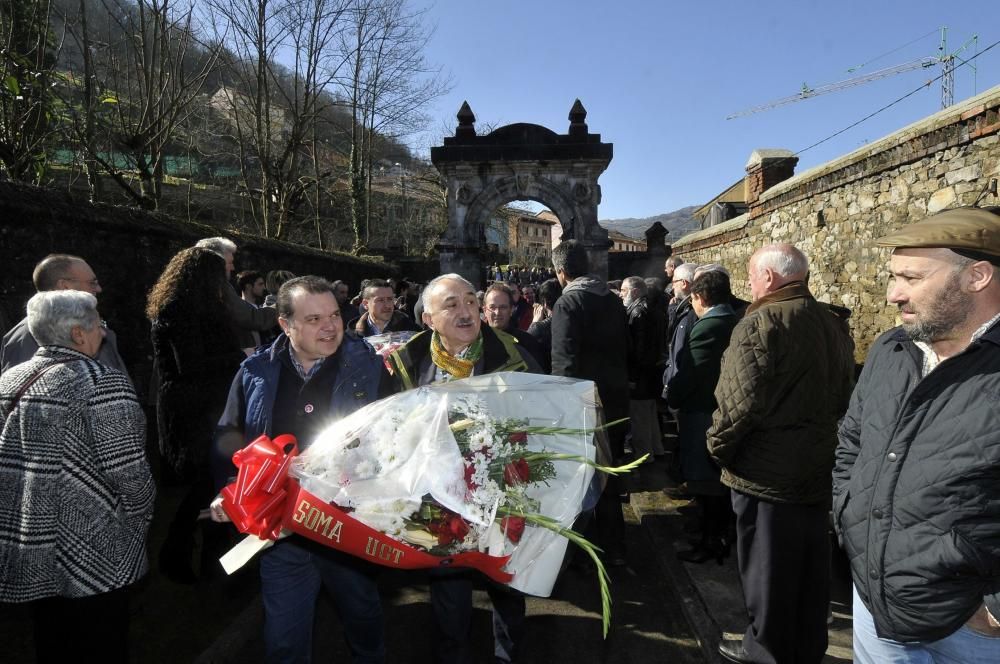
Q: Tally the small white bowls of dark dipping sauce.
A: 0